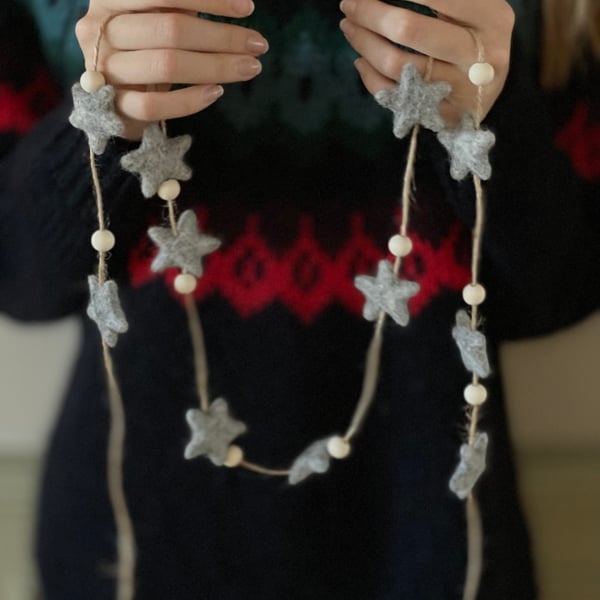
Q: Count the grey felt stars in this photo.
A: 11